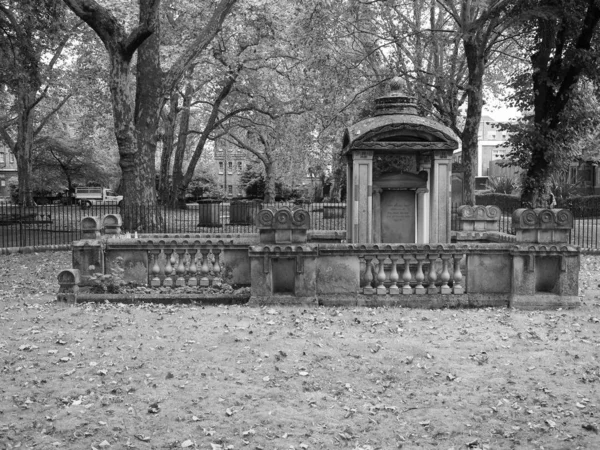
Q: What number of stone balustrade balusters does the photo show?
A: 14